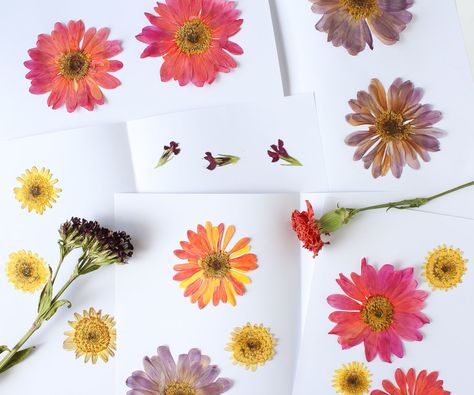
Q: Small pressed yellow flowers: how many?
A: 6